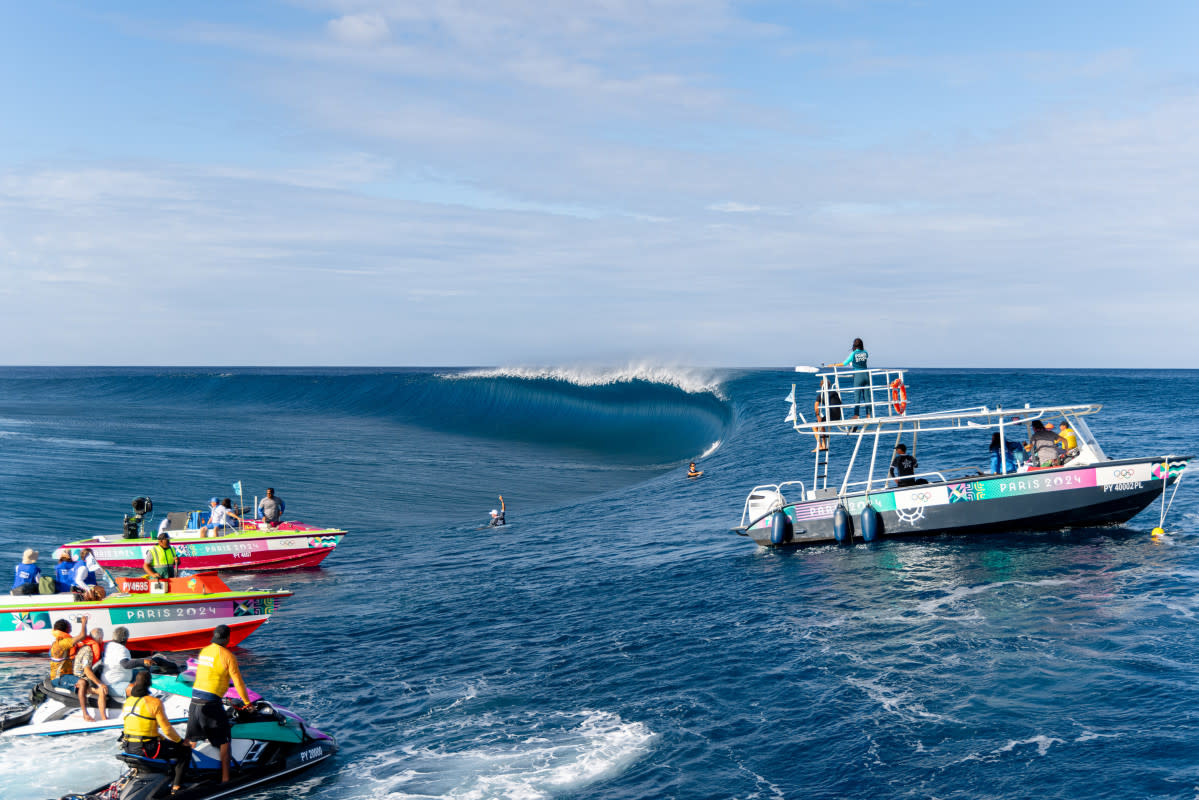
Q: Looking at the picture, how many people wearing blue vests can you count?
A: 3